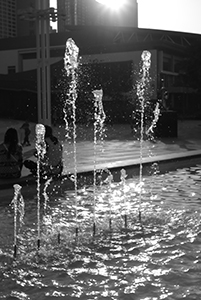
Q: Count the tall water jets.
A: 4